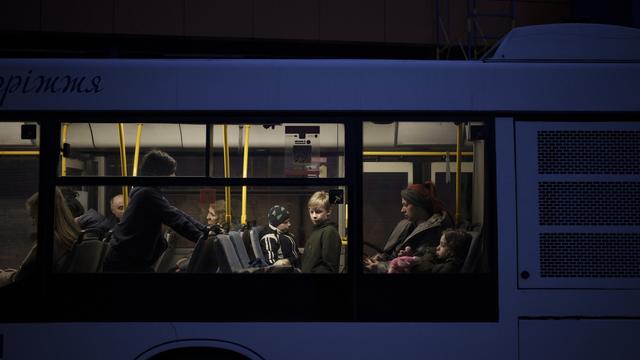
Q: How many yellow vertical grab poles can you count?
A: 6